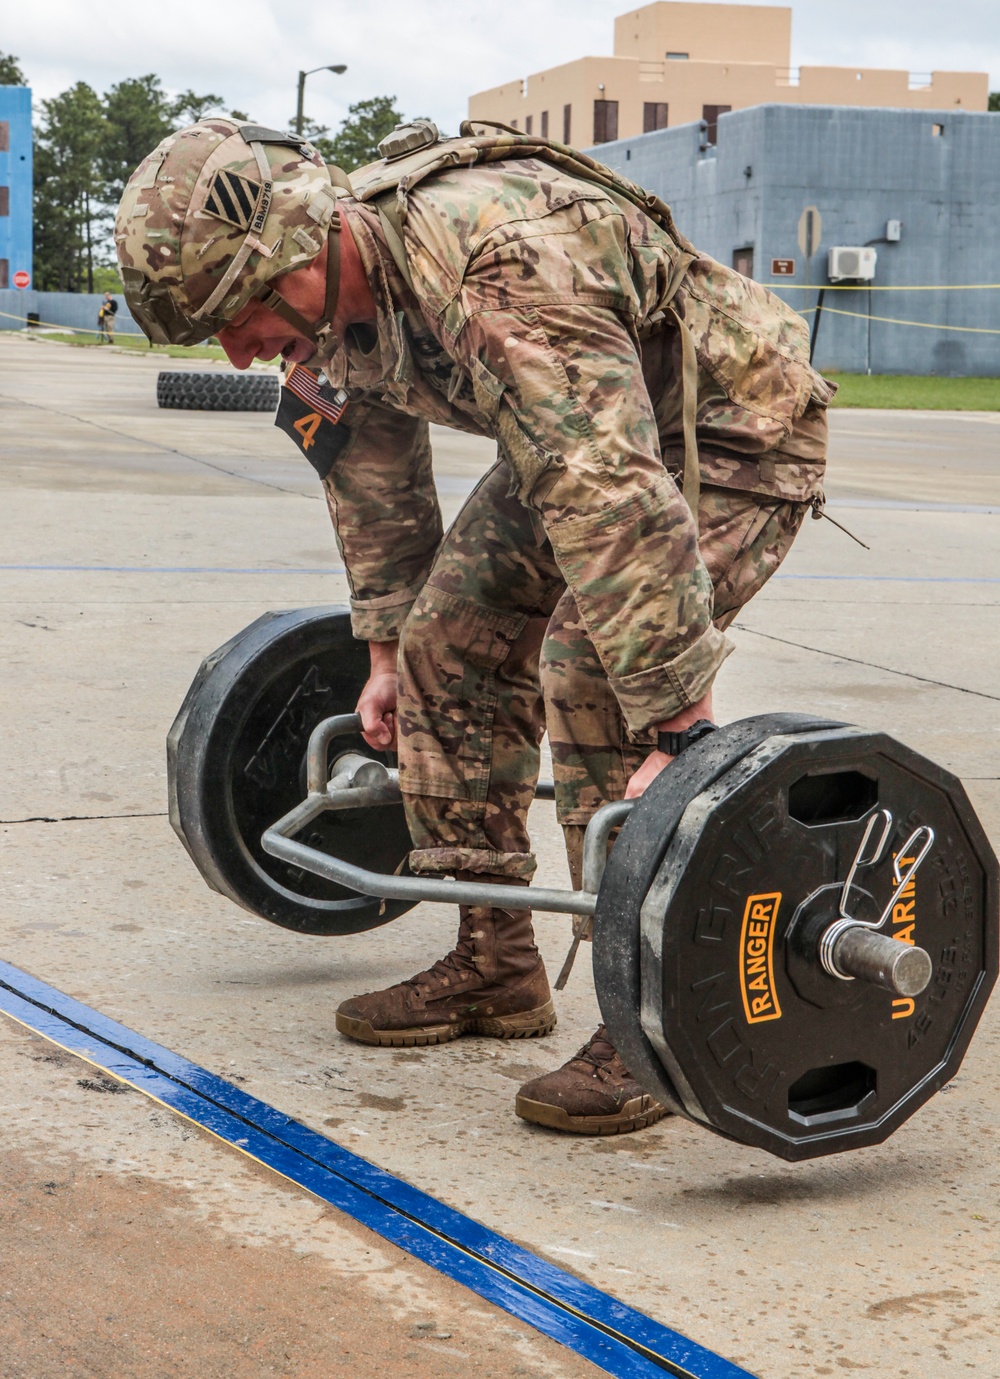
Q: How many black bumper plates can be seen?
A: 4